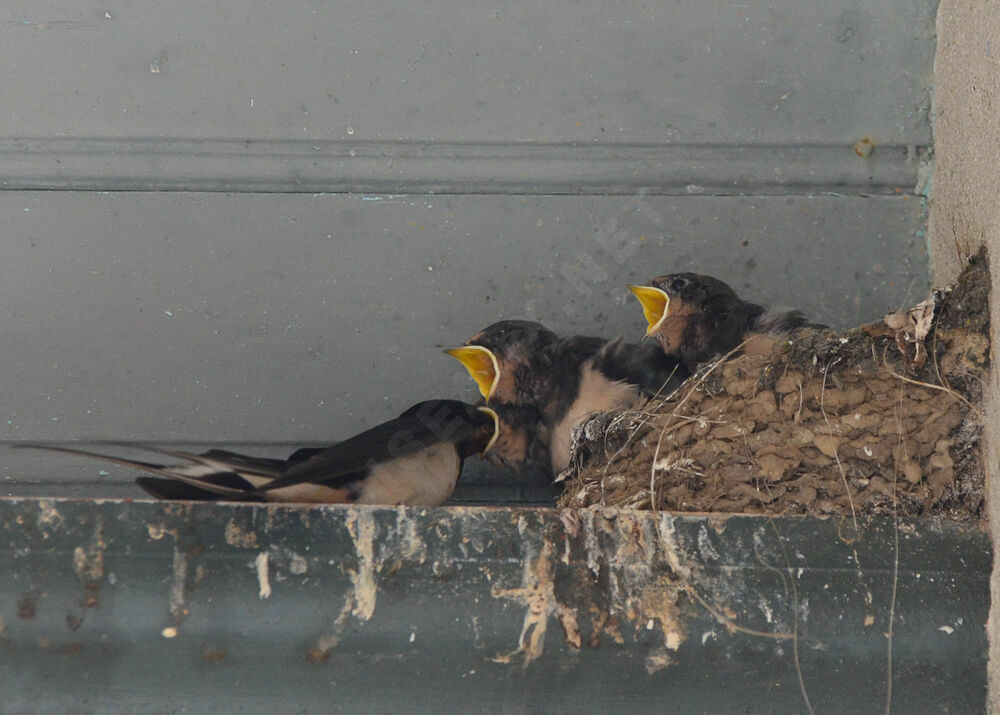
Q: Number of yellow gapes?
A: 3